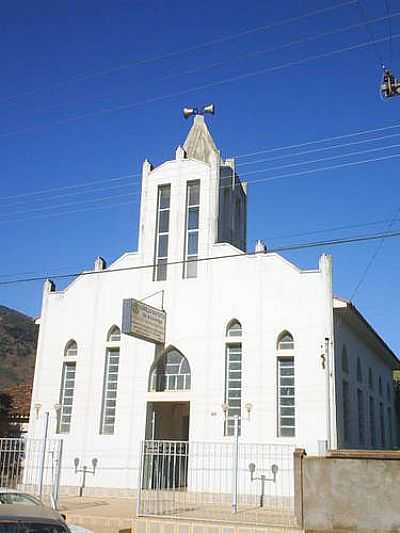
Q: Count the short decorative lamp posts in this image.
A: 2